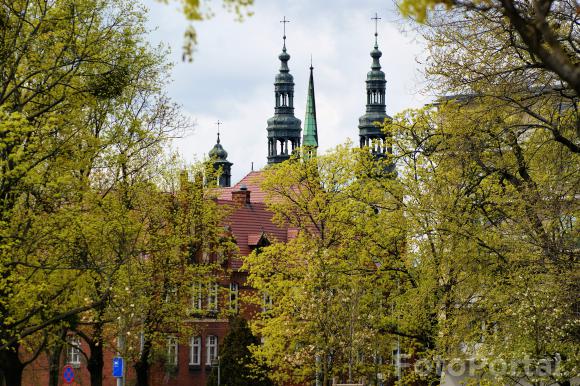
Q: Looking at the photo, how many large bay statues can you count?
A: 0